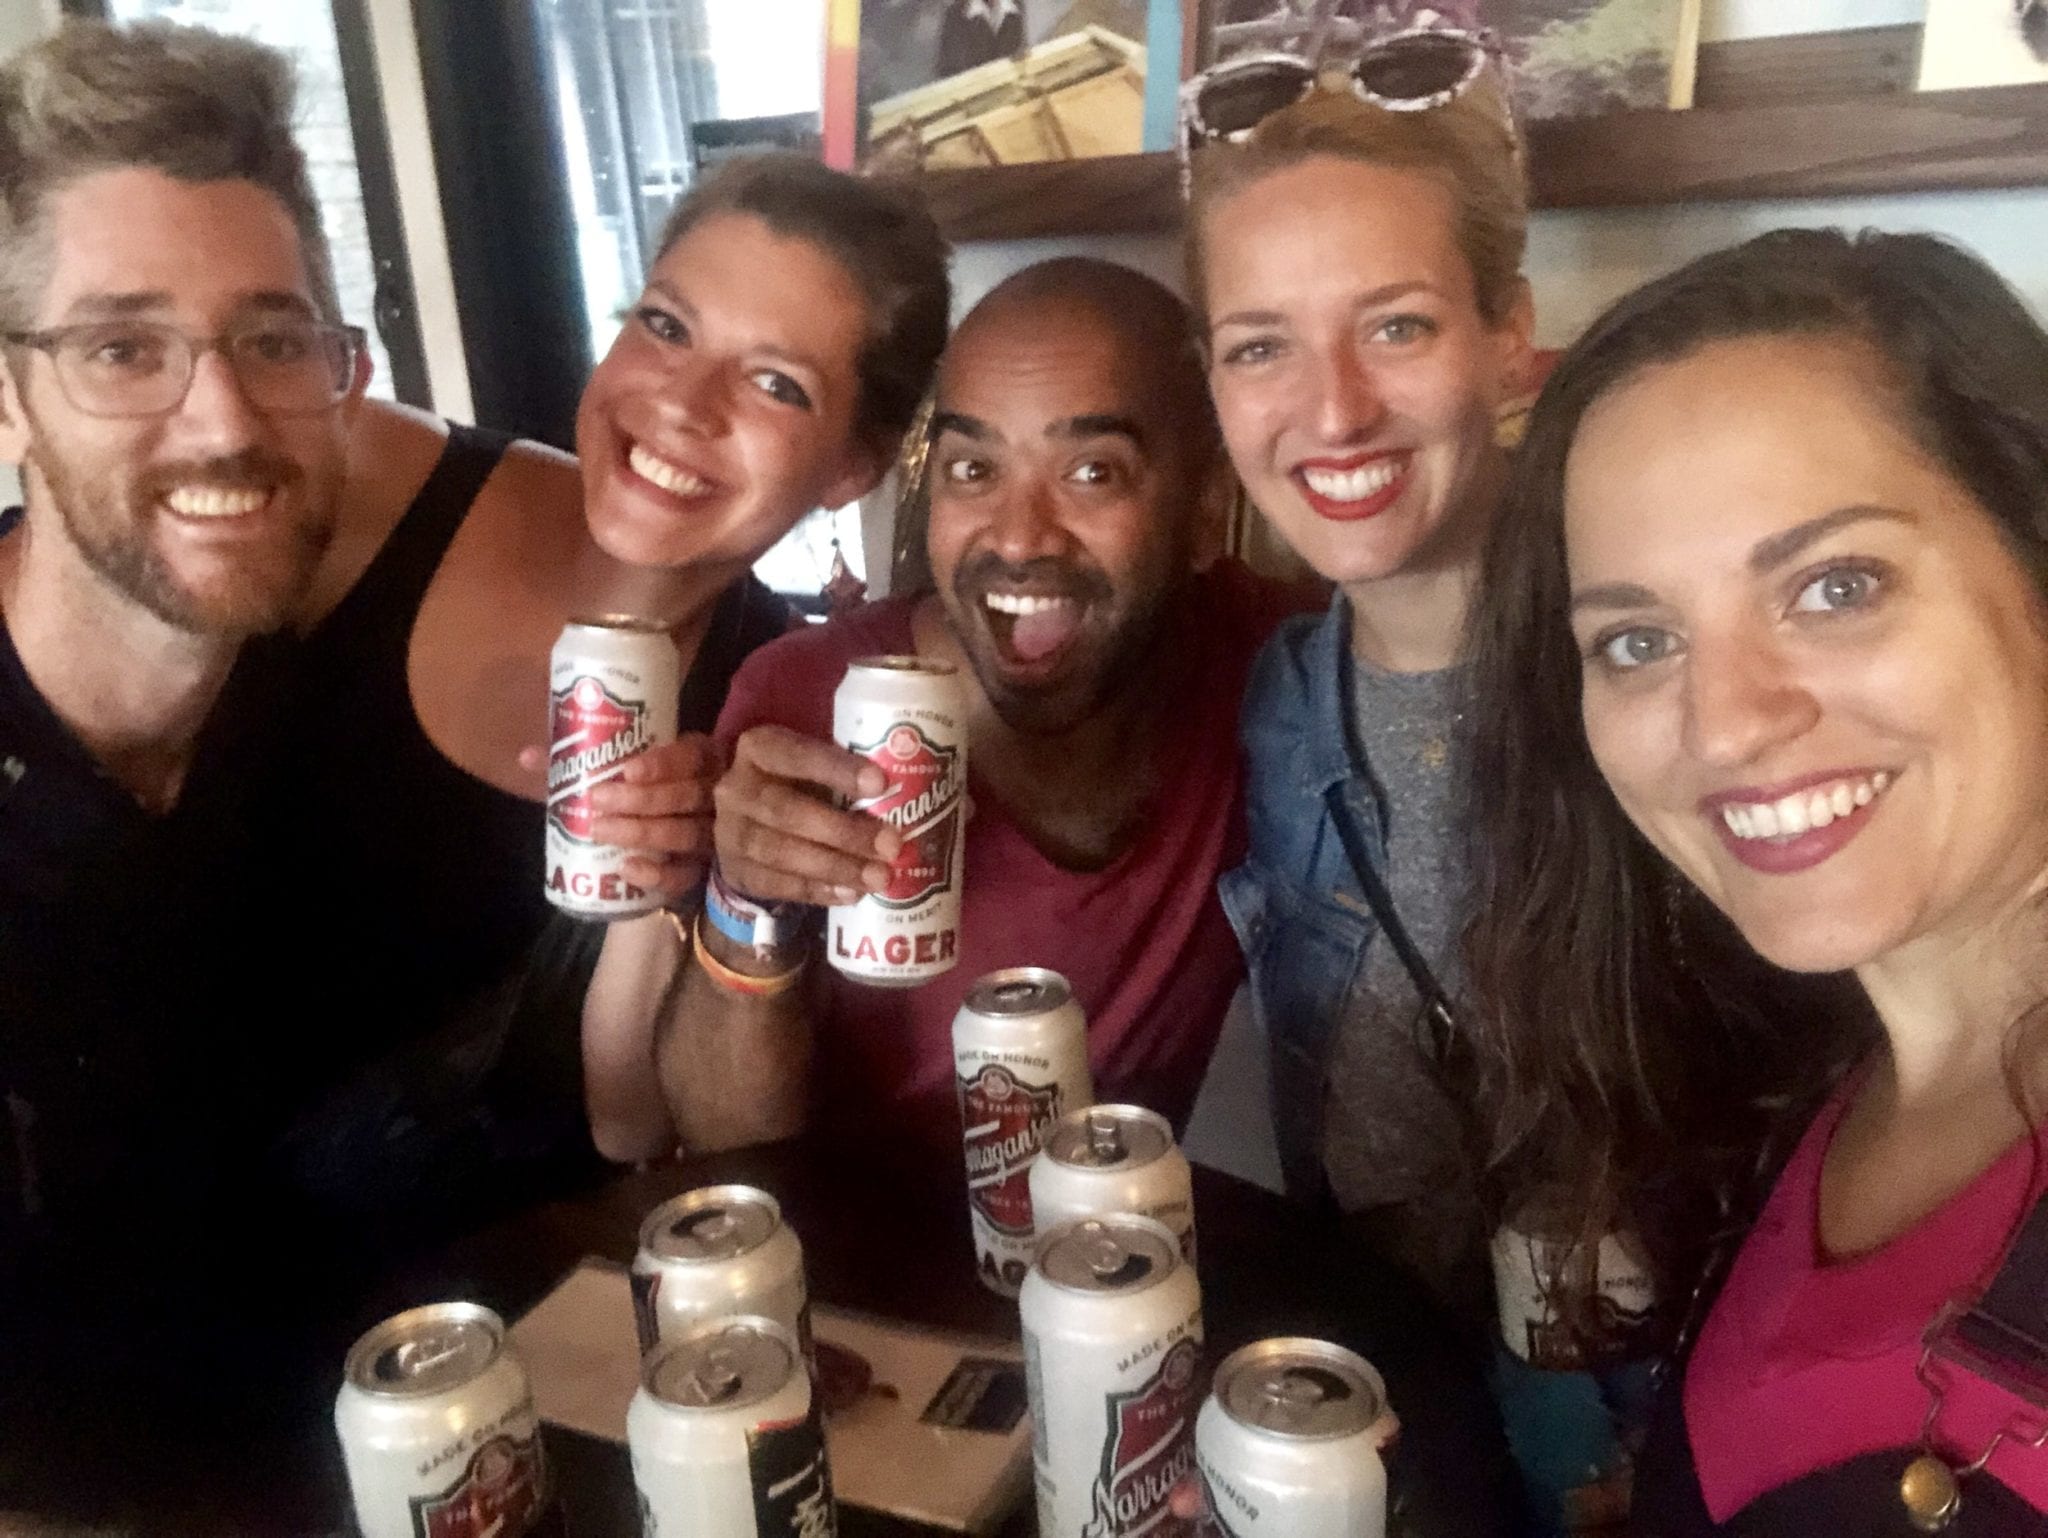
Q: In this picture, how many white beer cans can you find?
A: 10